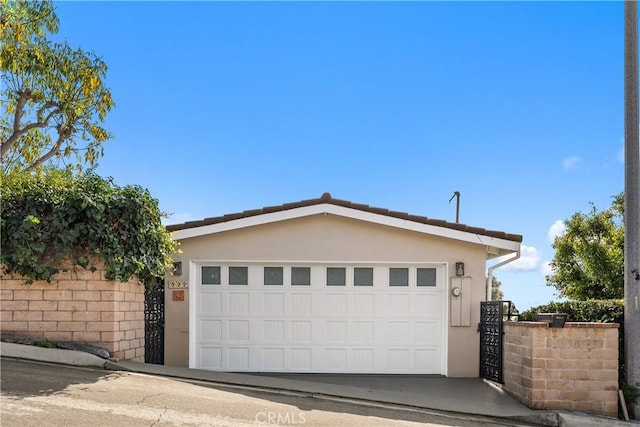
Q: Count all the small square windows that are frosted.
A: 8